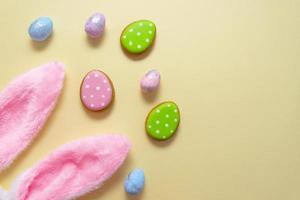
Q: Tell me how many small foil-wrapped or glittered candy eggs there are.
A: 4